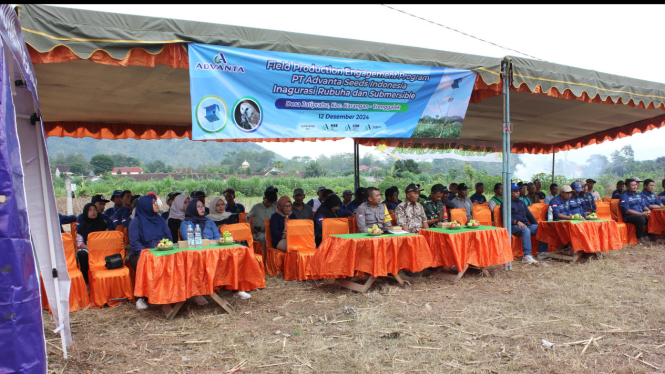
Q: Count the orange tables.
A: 5